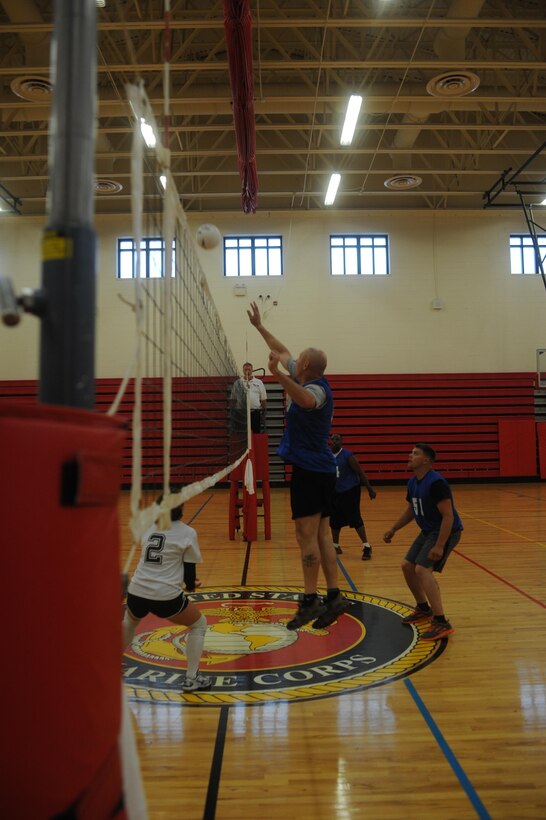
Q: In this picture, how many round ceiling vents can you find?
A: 4